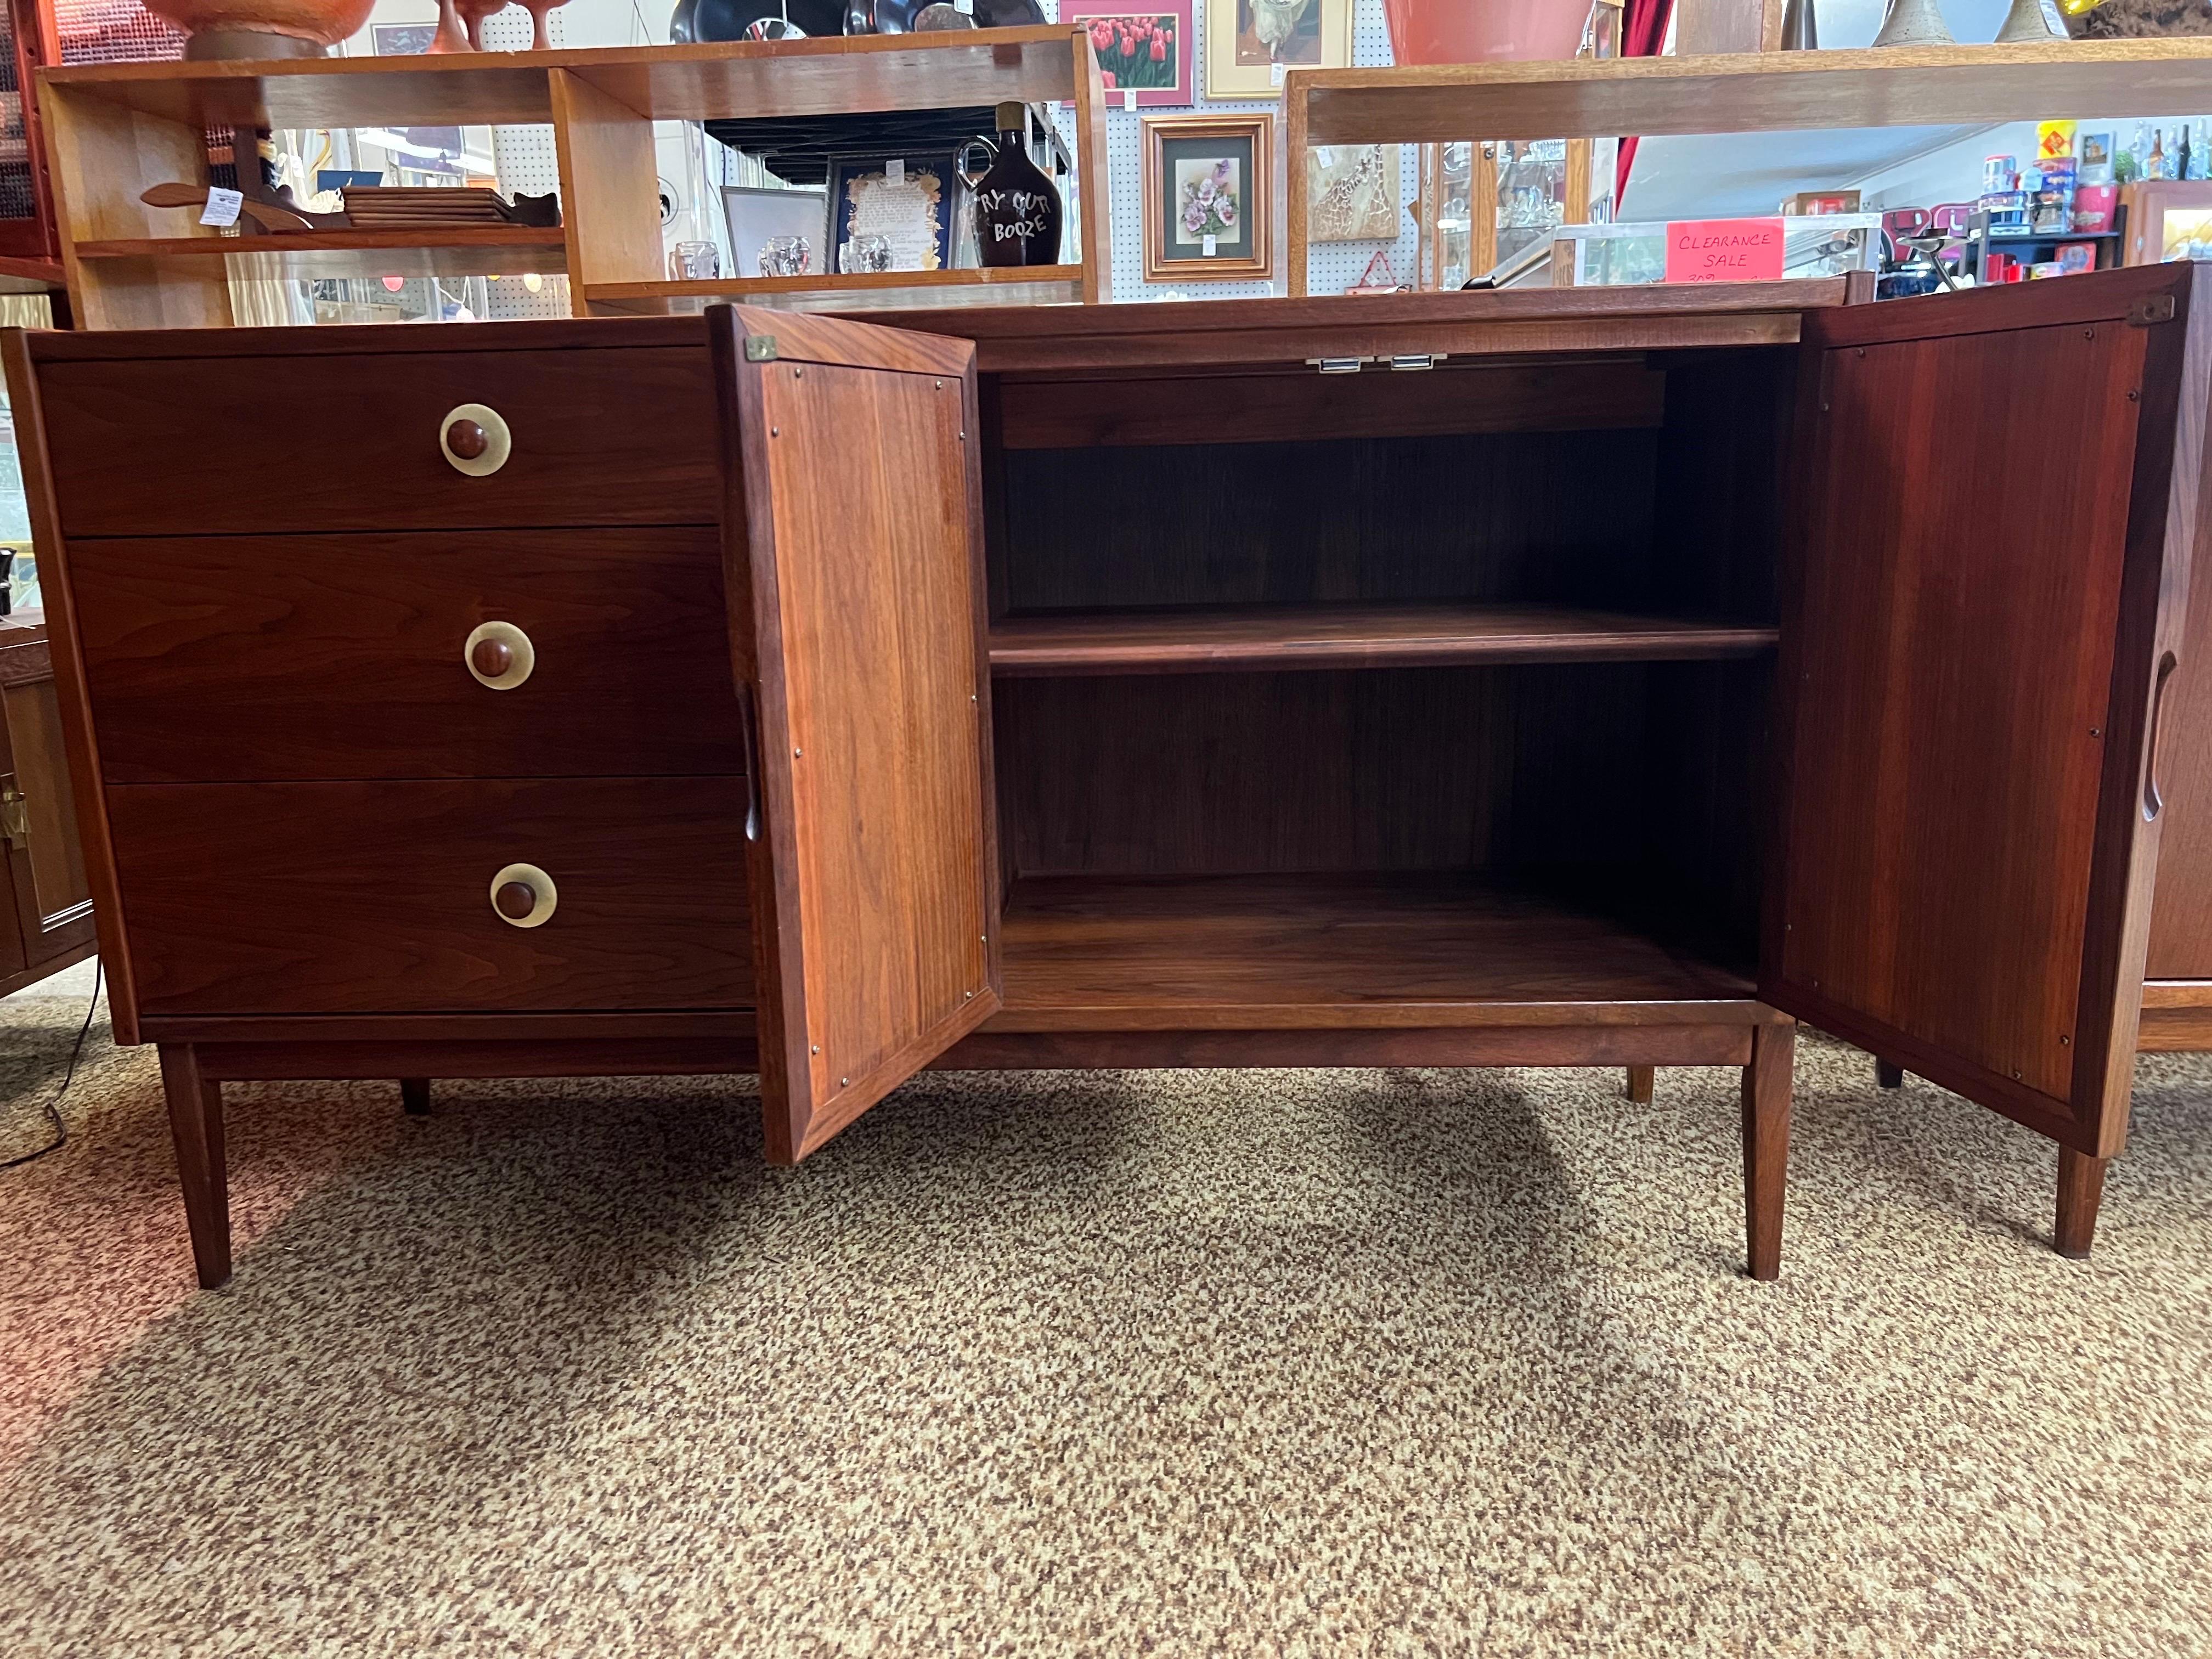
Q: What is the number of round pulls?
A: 3